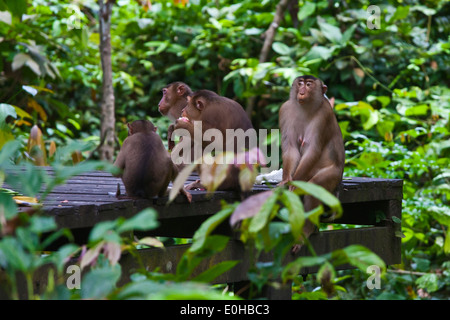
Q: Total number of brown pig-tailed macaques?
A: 4